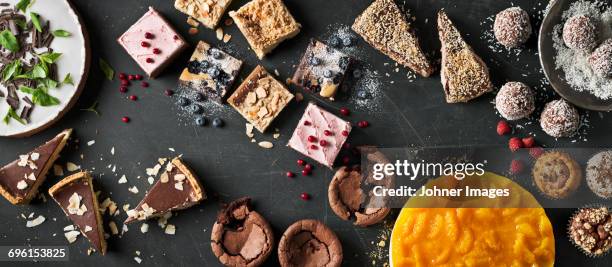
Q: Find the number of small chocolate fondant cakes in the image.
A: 3